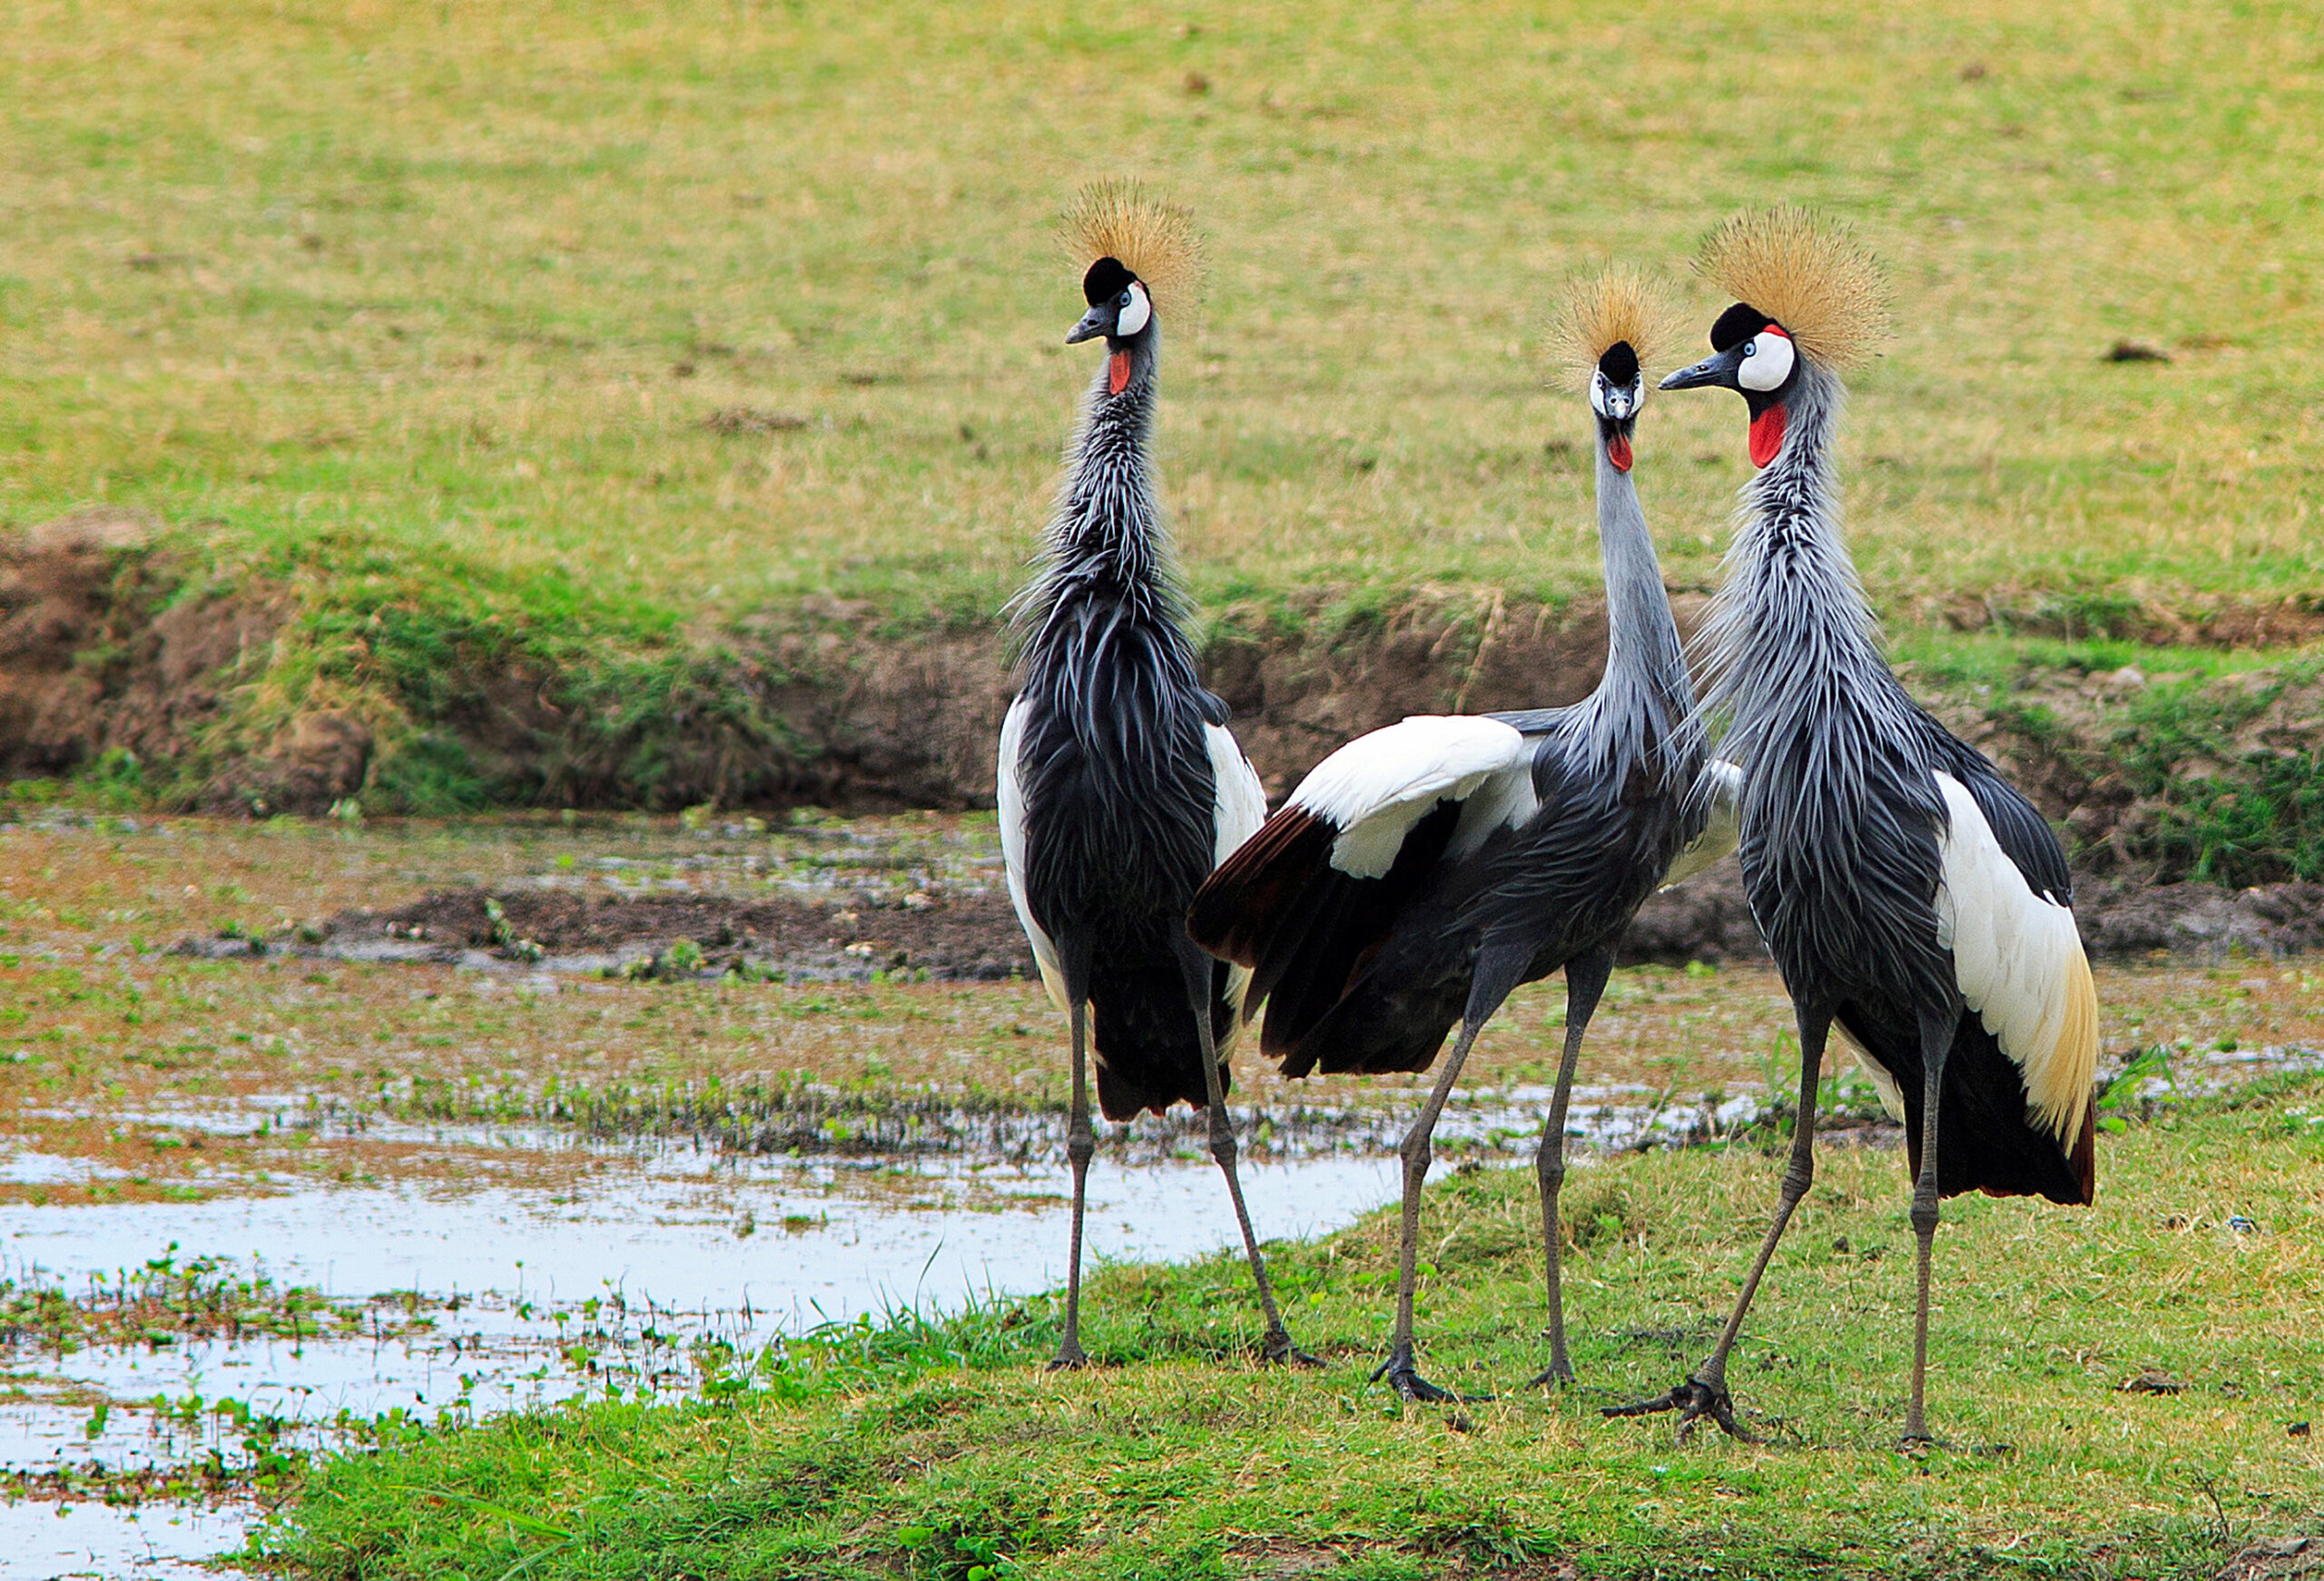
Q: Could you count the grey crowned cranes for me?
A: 3